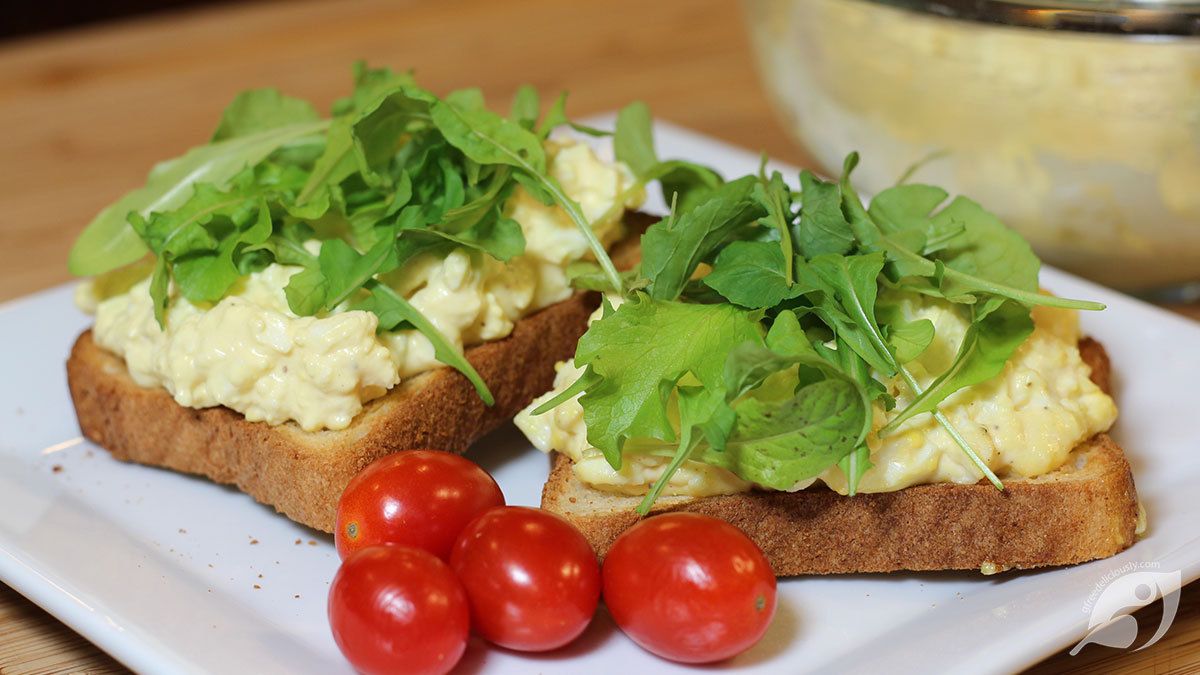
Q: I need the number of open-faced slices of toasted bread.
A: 2